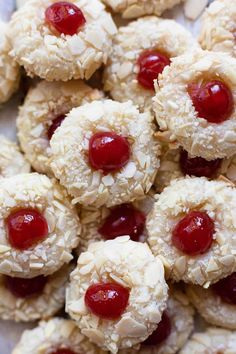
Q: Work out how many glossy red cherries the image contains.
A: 14